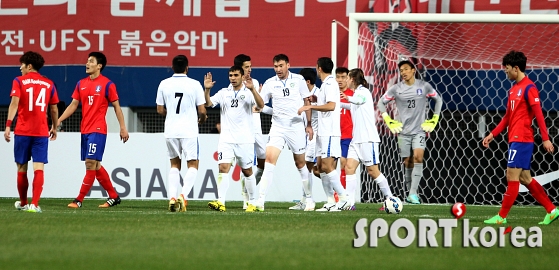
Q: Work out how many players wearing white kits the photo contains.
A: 7